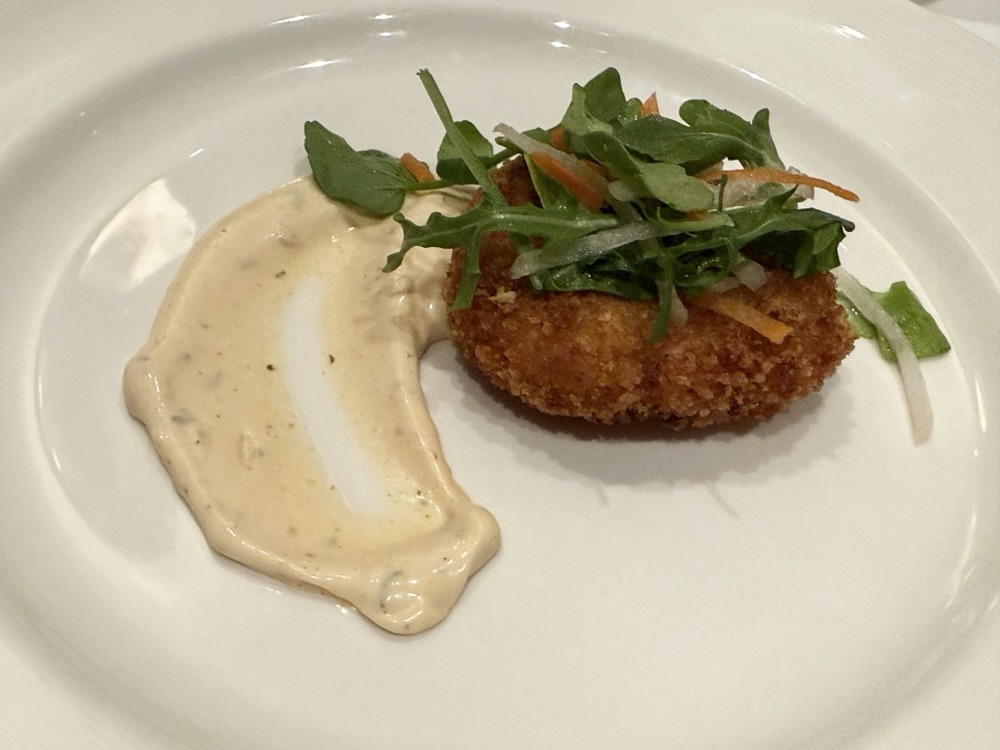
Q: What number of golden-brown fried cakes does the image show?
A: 1